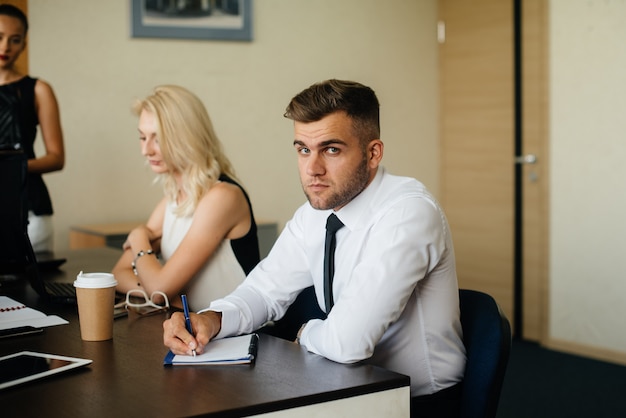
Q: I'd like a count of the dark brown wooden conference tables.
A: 1